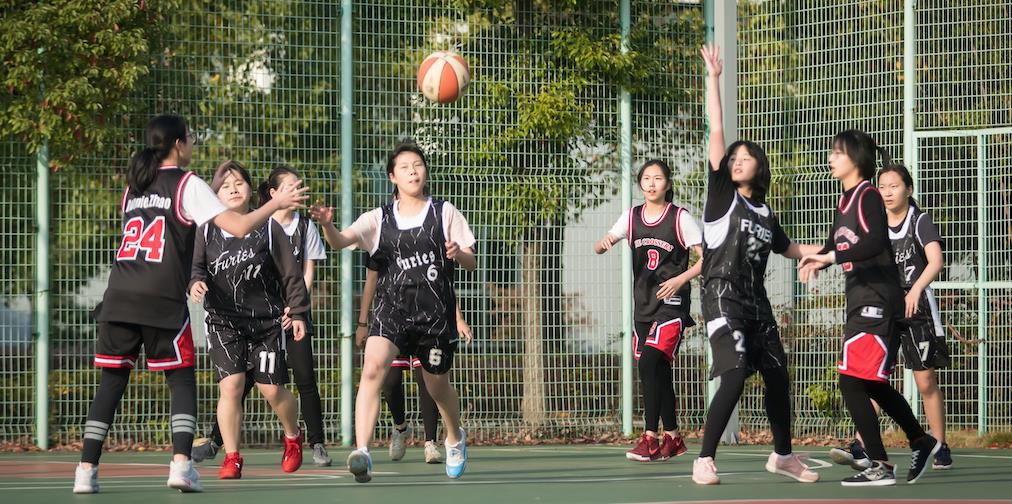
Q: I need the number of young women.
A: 9